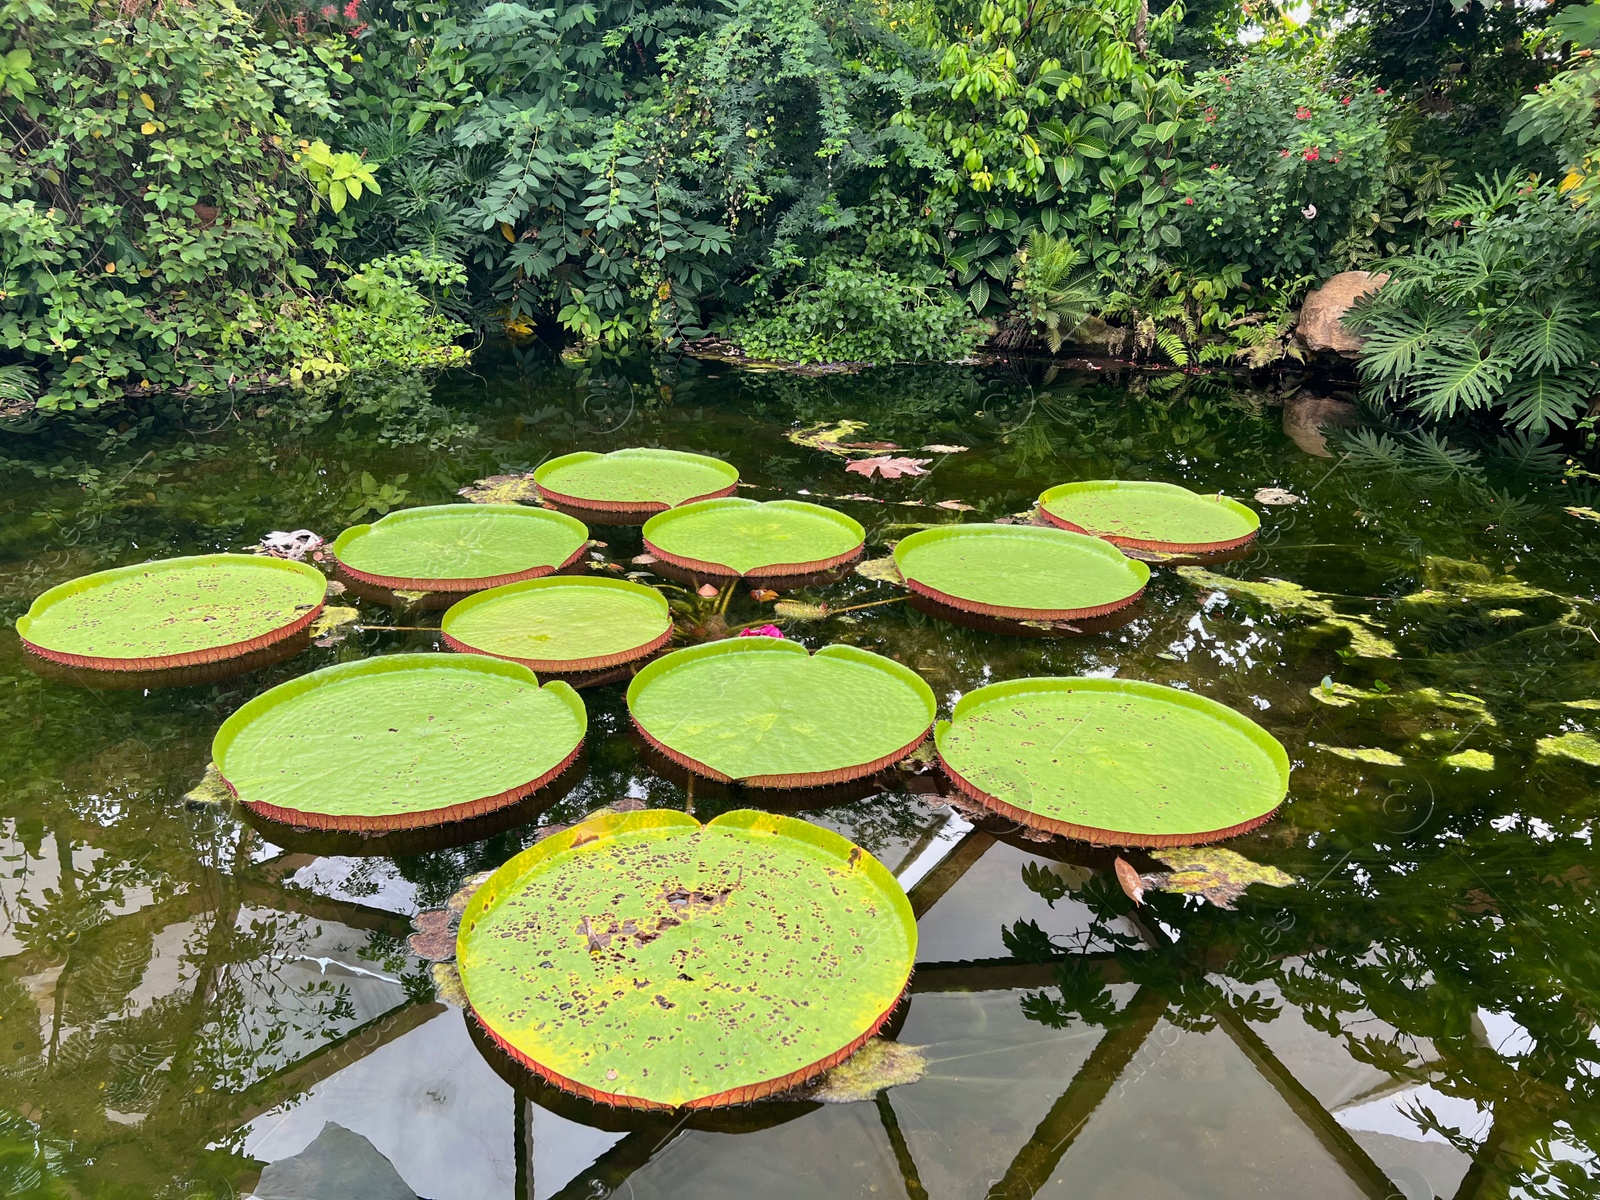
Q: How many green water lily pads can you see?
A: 11